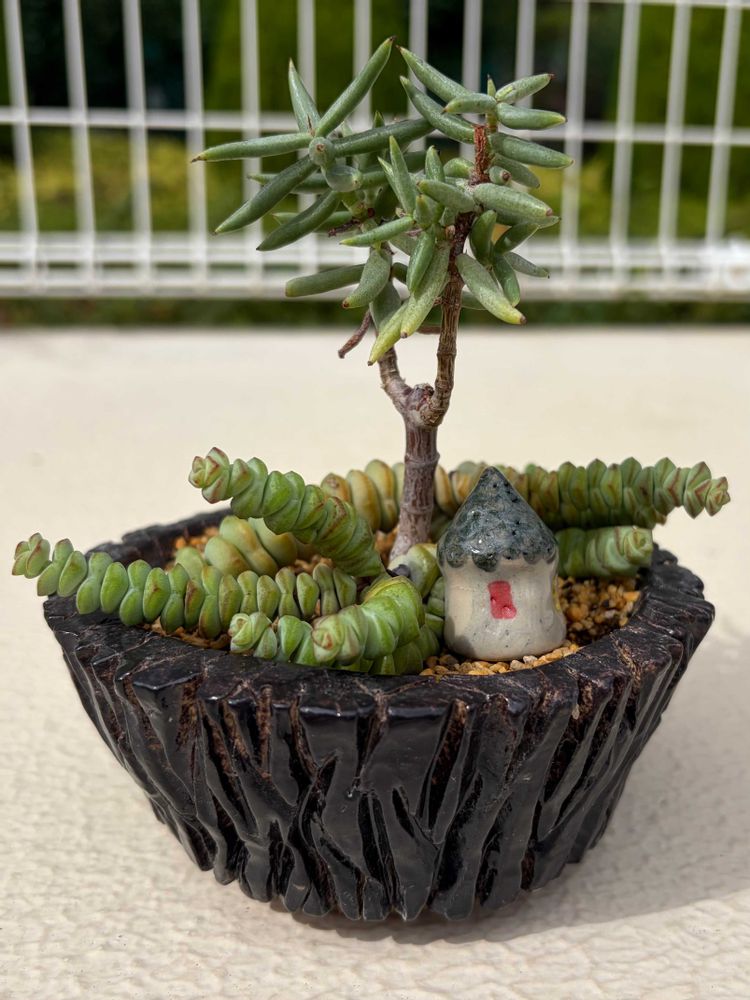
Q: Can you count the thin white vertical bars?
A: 14